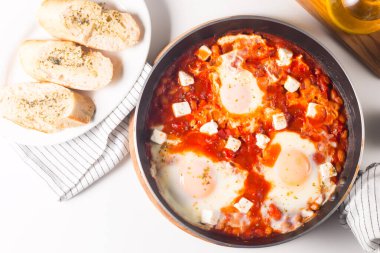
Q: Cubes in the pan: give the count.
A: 14